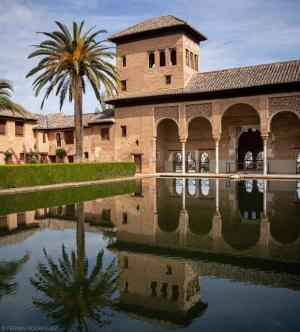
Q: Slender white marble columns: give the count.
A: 3